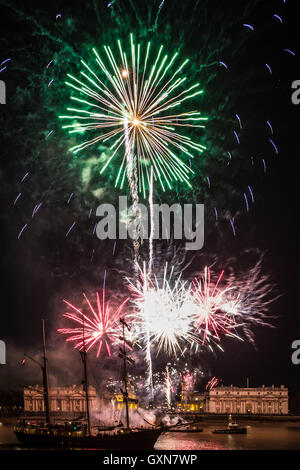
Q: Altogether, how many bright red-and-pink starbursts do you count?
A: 2